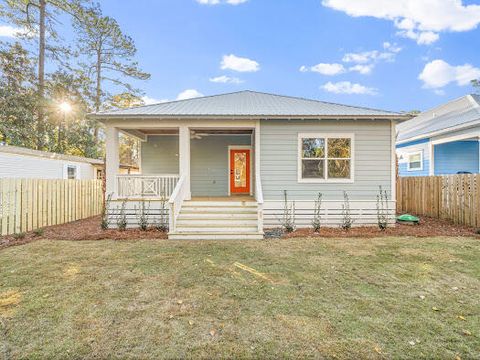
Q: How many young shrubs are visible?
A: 8